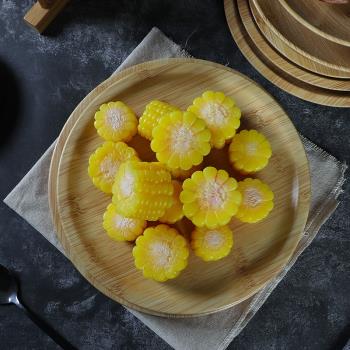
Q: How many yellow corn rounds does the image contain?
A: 13